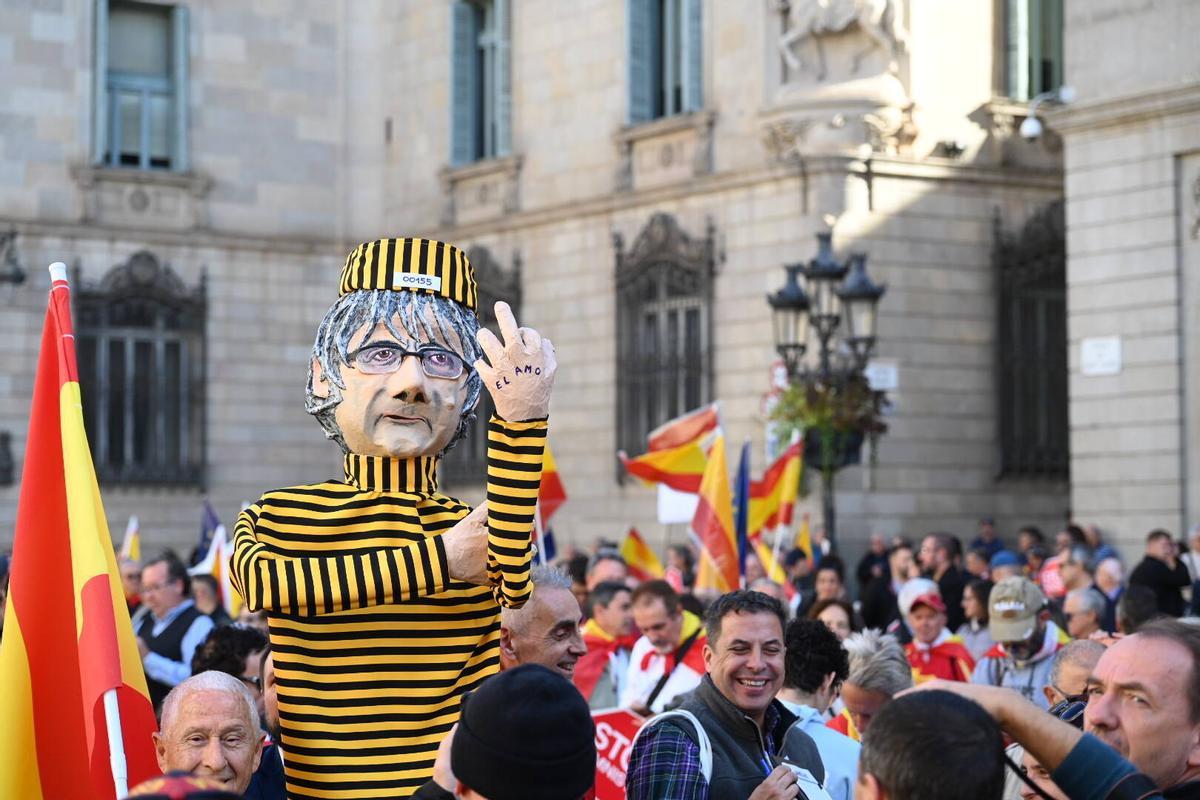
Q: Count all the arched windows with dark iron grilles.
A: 4